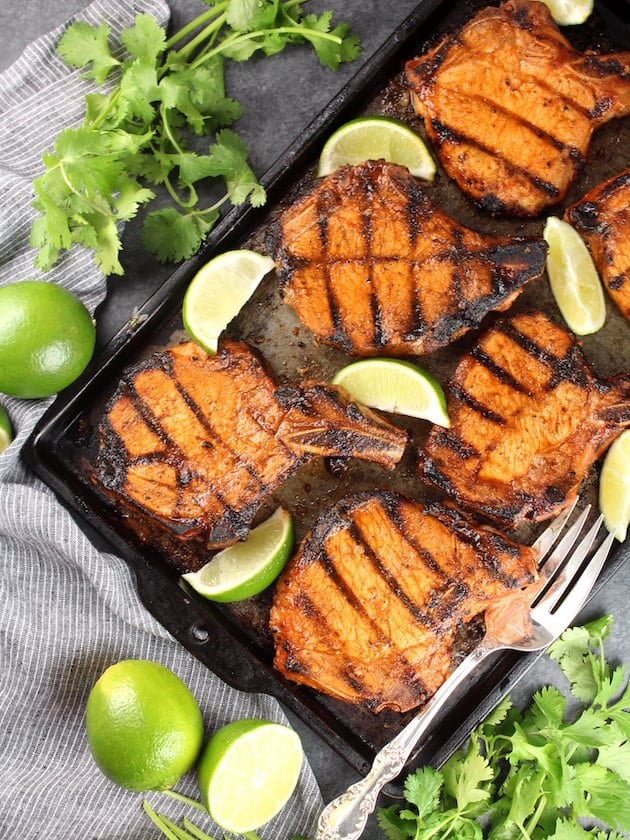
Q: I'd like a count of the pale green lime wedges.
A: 7